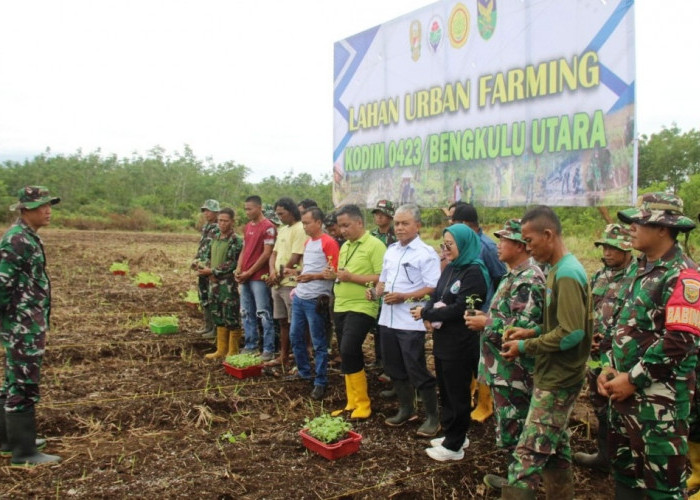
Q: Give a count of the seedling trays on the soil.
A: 6